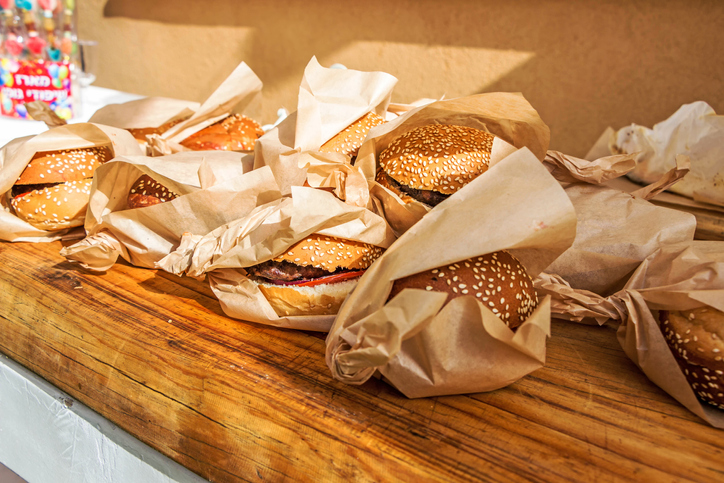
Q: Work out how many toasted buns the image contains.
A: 9